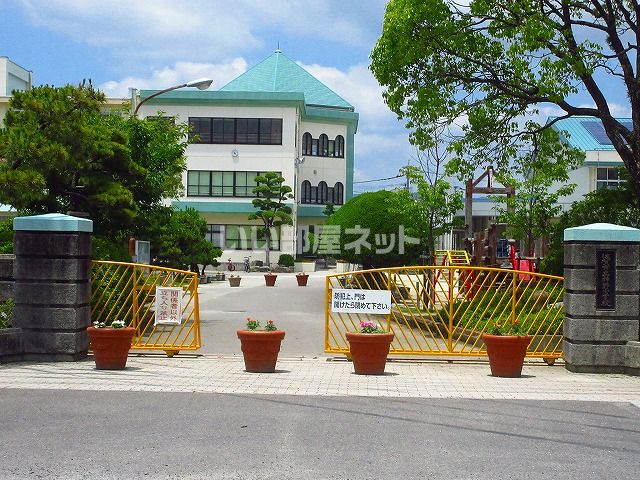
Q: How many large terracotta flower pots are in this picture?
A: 4